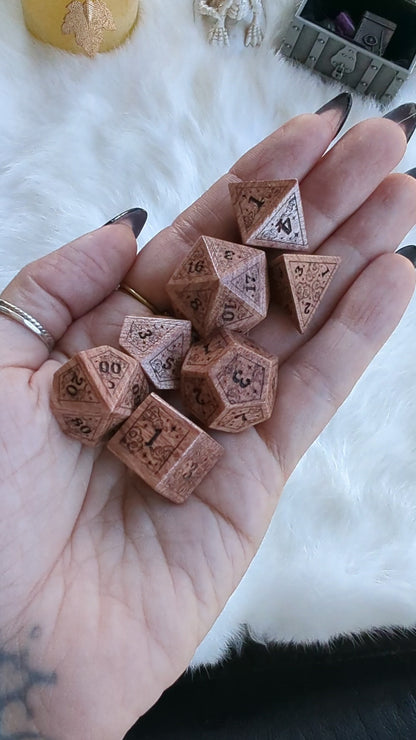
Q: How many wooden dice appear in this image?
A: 7